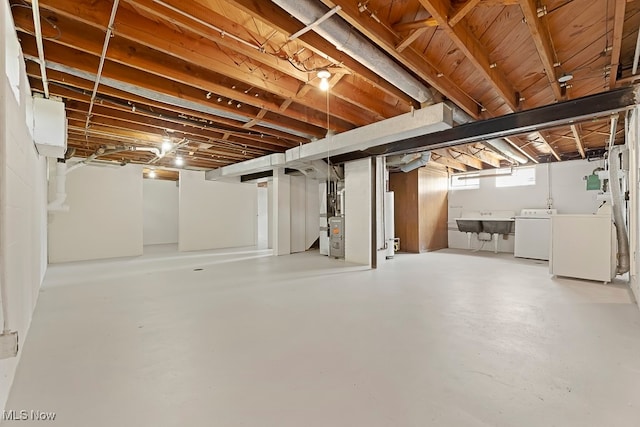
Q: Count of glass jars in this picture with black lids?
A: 0